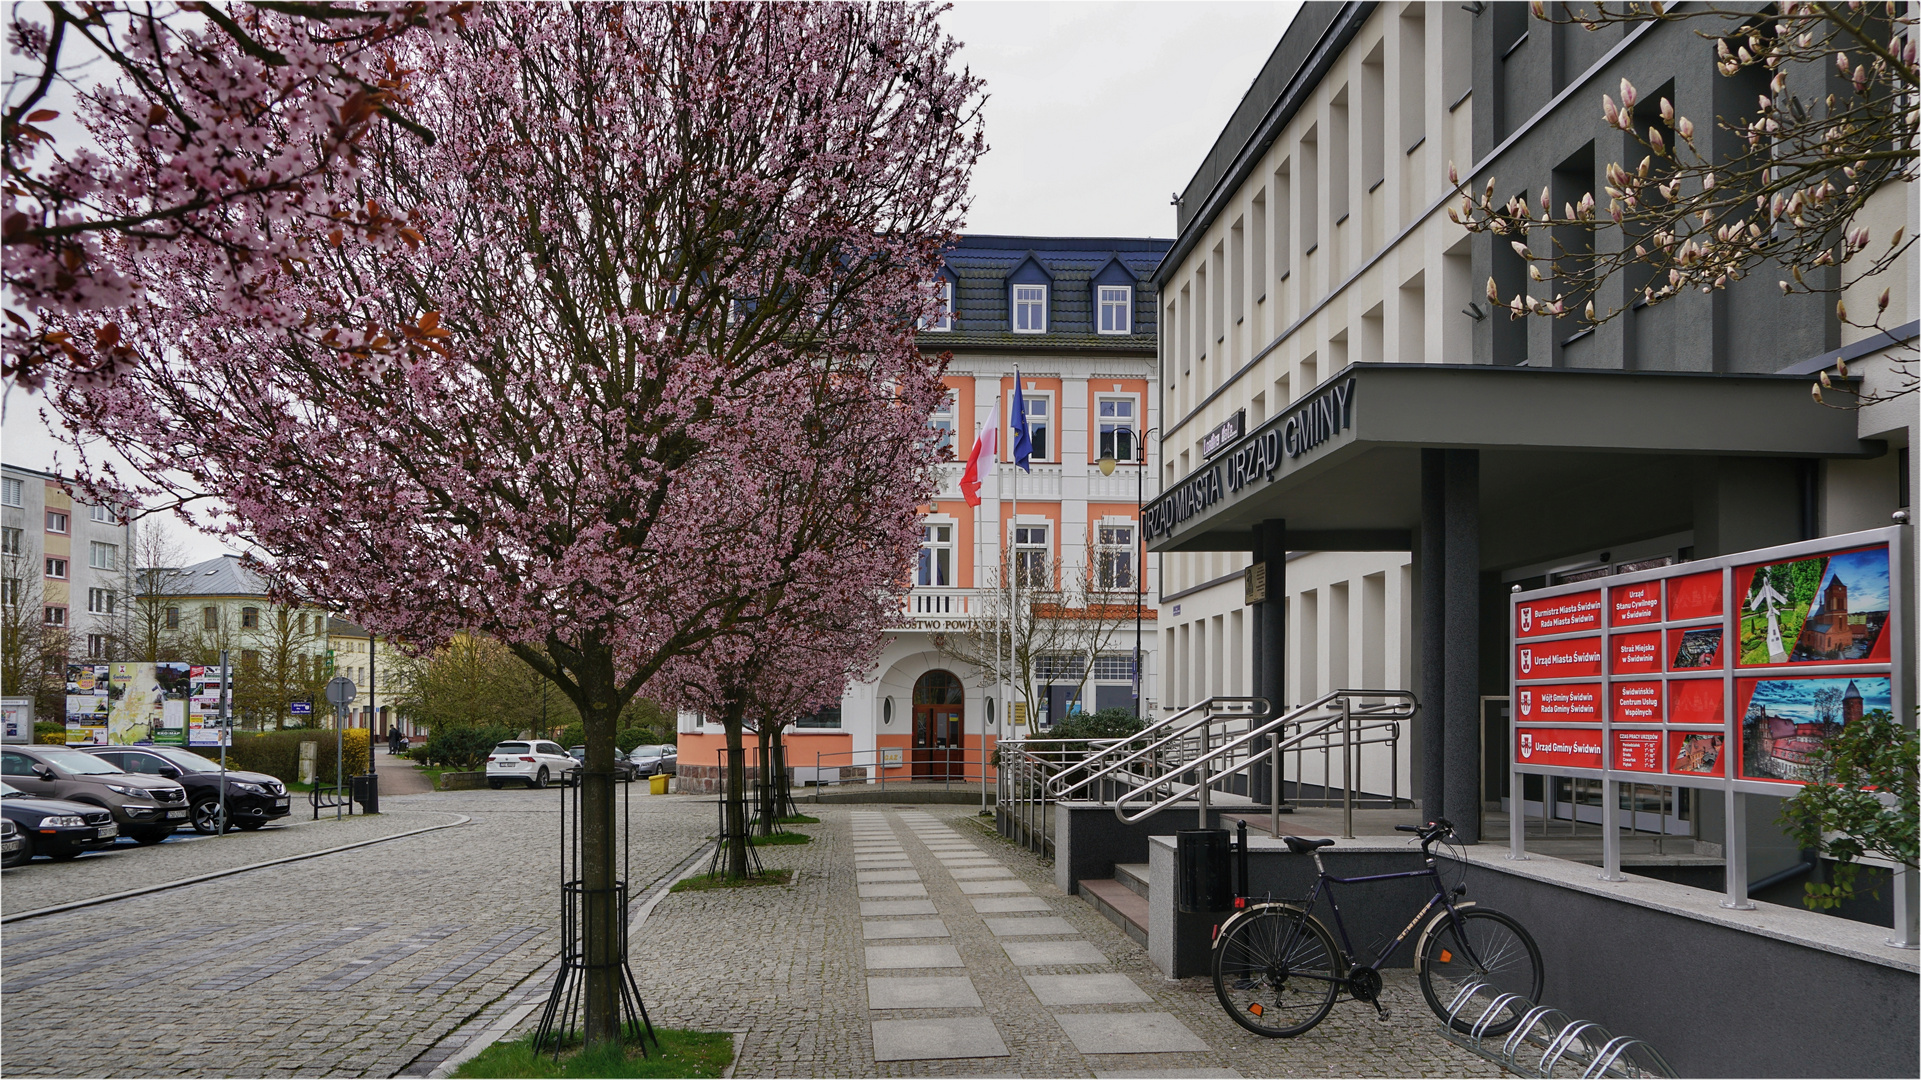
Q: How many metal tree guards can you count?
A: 4